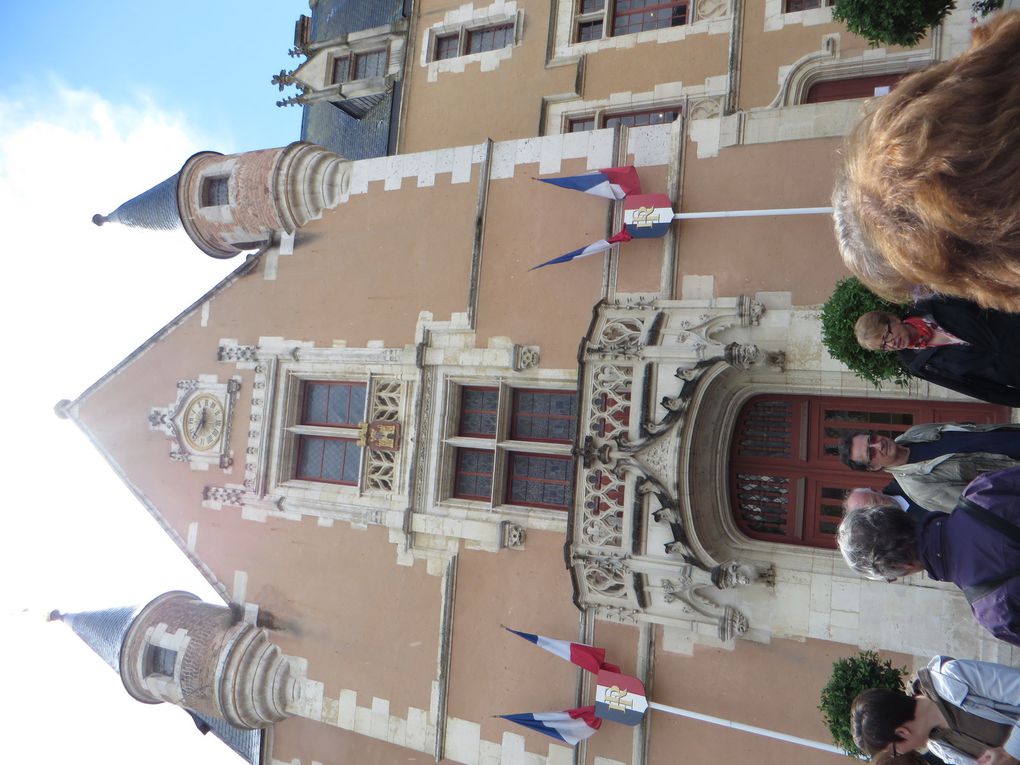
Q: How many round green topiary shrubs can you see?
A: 3